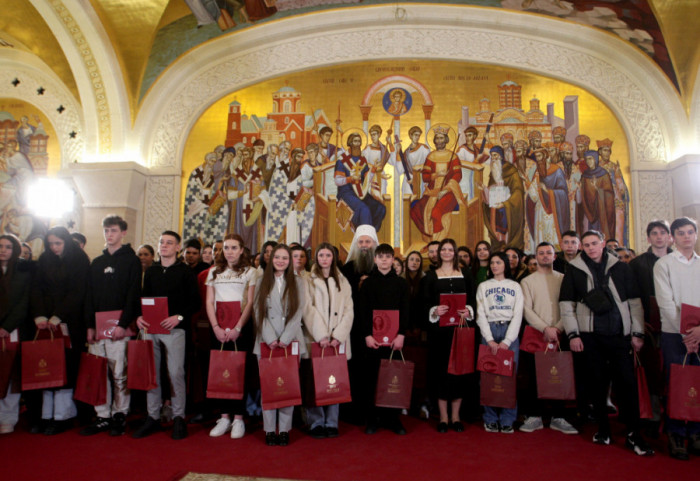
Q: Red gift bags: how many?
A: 13